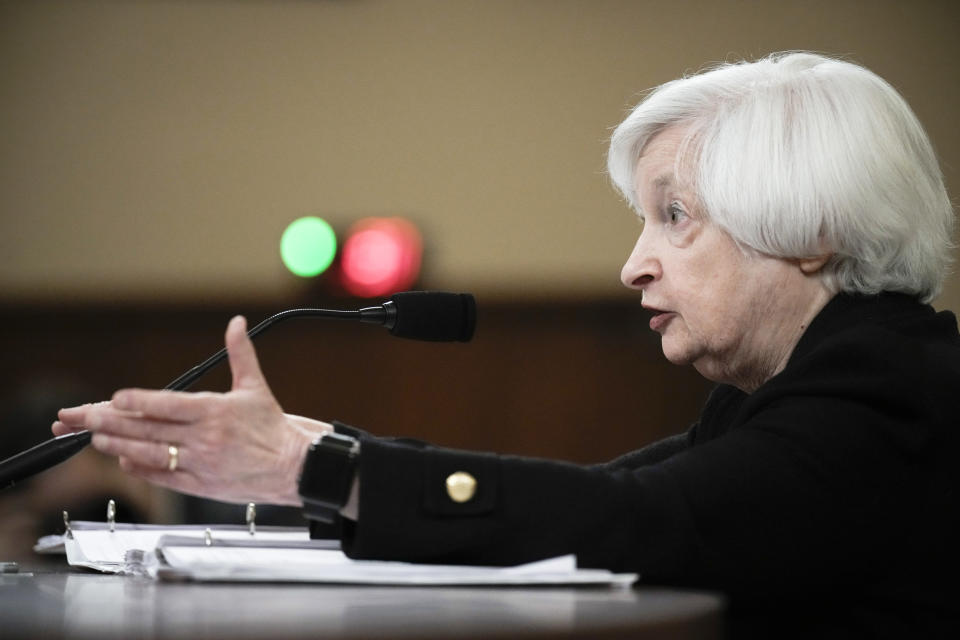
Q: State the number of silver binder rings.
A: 4